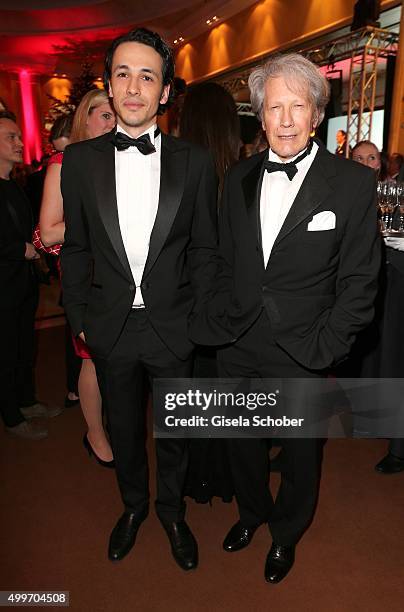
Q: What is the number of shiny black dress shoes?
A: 4